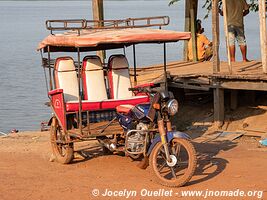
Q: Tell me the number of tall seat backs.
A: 3